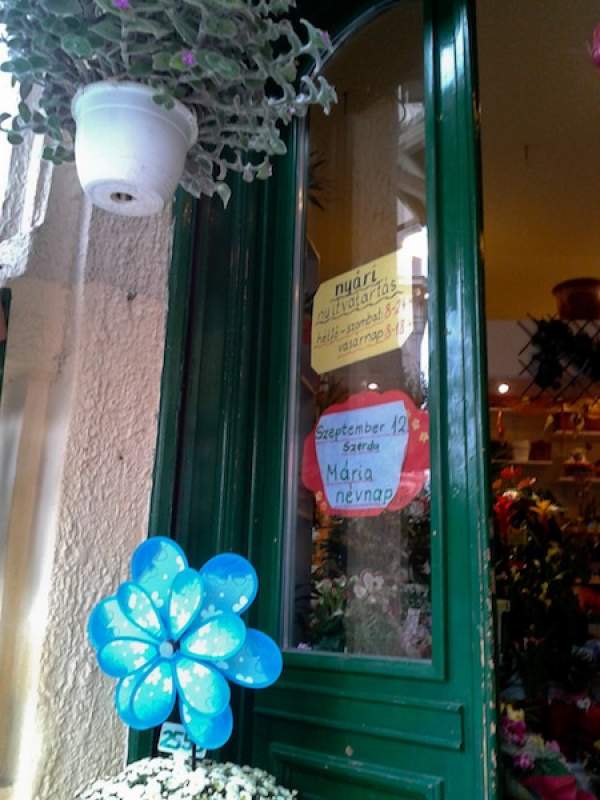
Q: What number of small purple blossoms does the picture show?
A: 3